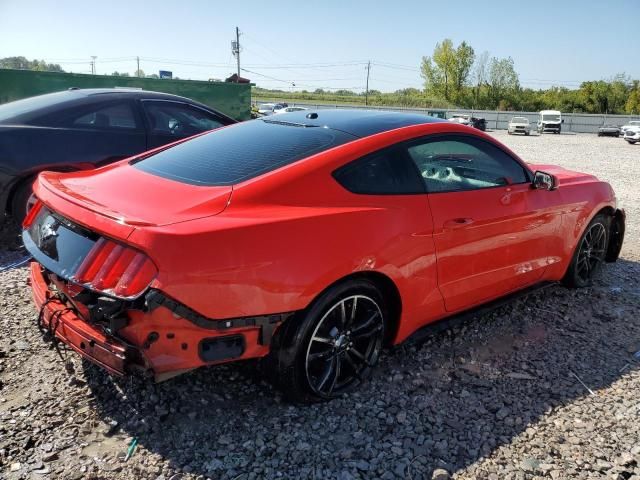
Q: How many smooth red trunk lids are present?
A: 1